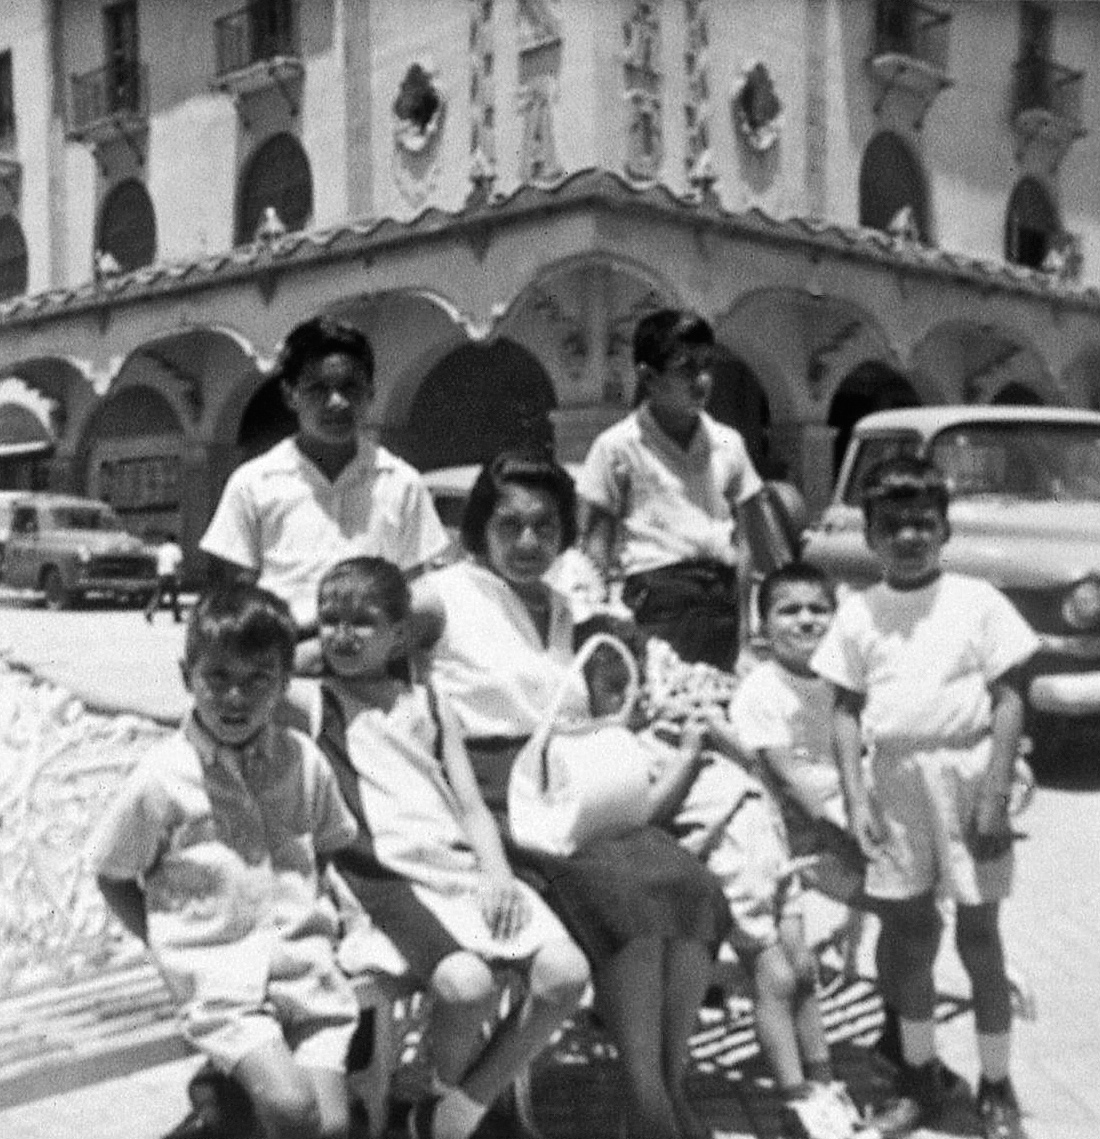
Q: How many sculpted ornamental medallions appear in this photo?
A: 2